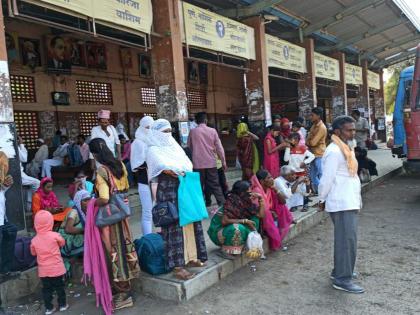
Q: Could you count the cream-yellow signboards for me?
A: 6